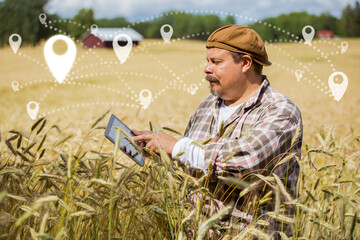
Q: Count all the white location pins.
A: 14